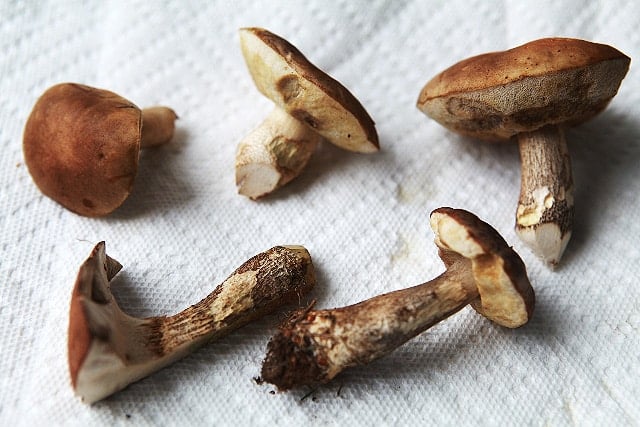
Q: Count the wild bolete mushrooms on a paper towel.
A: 5